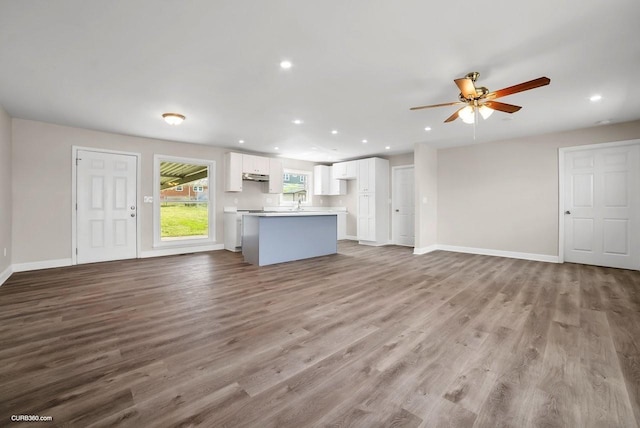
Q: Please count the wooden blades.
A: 5